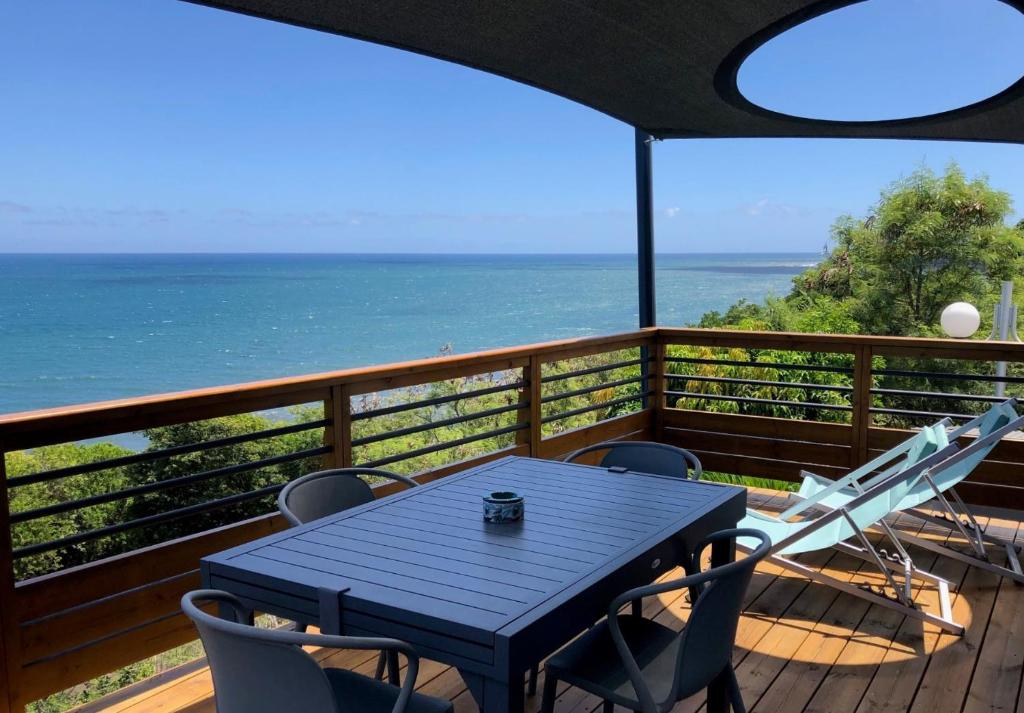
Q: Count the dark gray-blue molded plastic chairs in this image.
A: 4